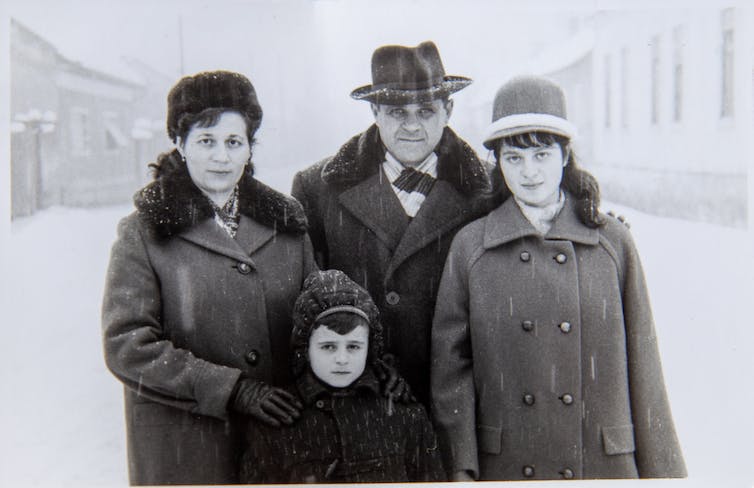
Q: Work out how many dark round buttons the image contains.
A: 12